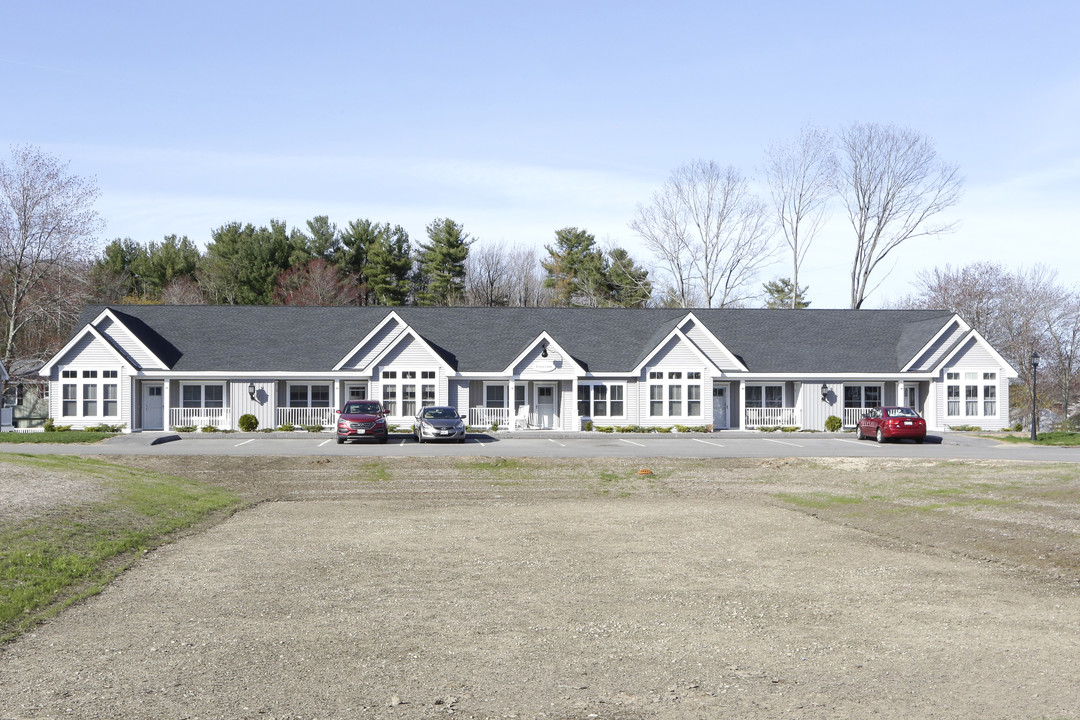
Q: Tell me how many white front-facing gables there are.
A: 9